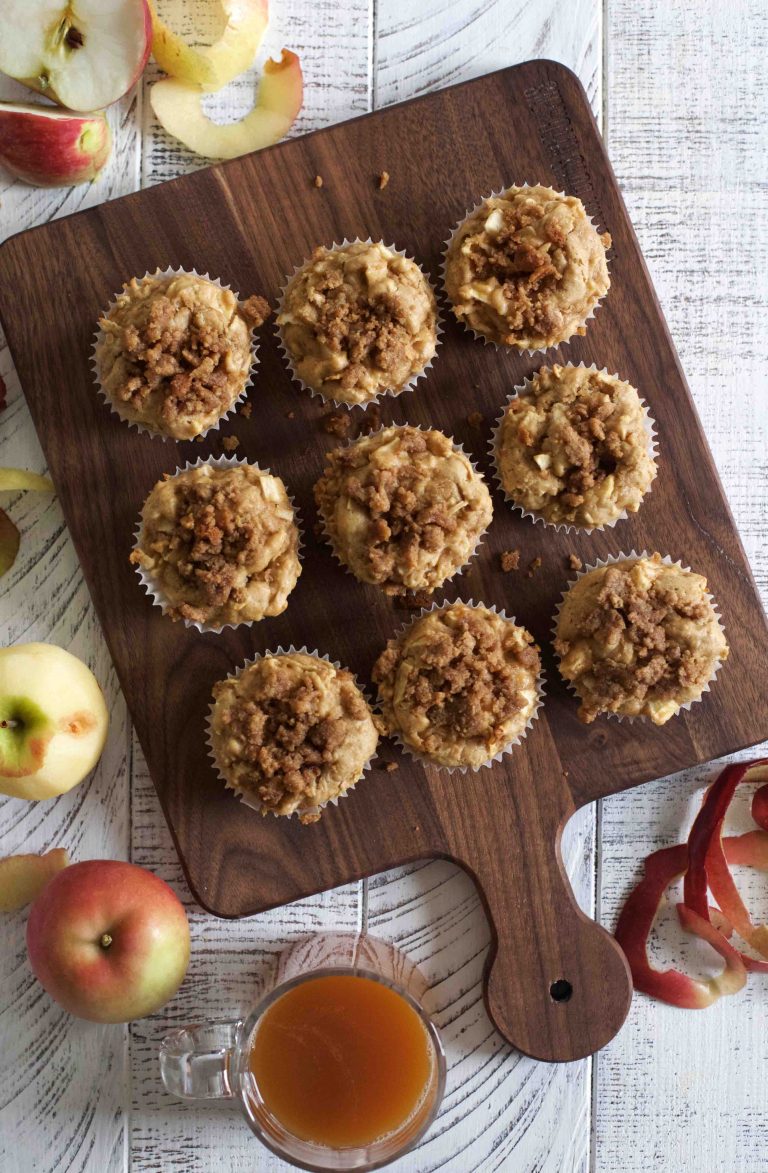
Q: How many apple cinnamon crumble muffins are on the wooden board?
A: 9